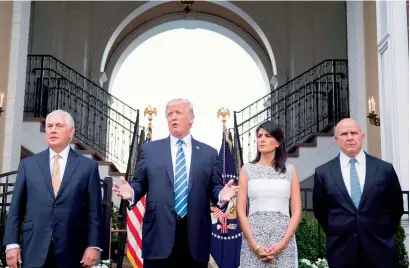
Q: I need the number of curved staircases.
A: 2